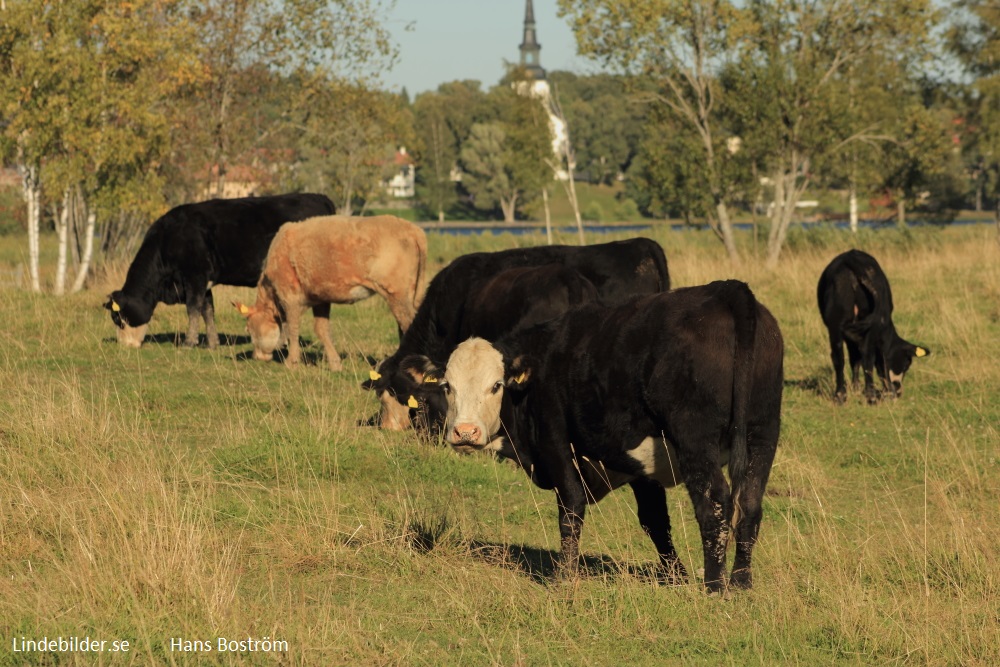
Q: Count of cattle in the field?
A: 6